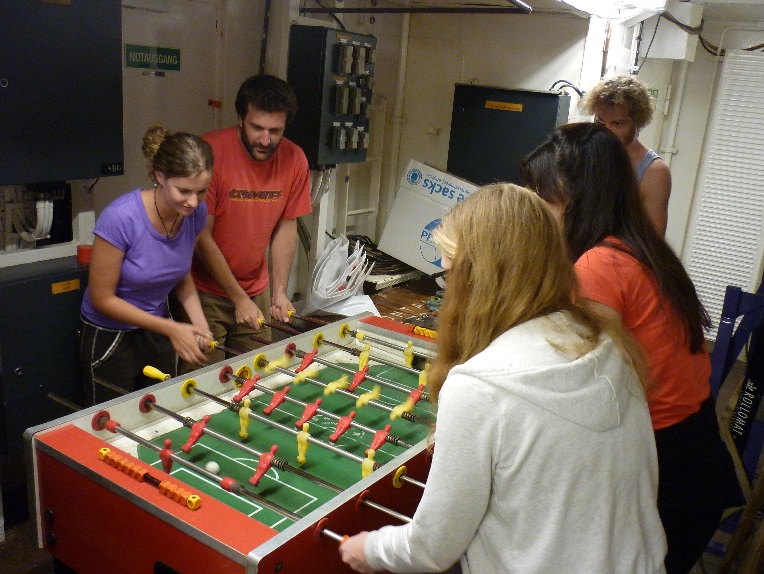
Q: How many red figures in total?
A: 11